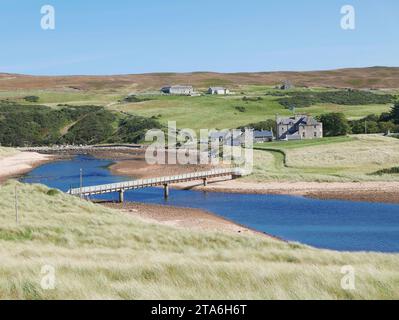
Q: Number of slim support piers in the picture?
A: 3